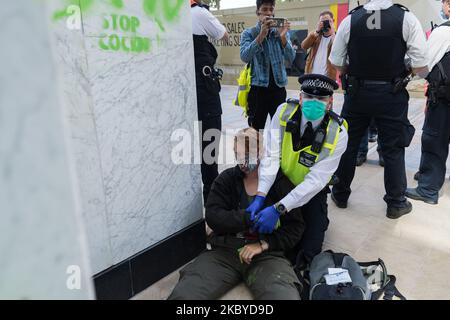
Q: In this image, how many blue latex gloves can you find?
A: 2